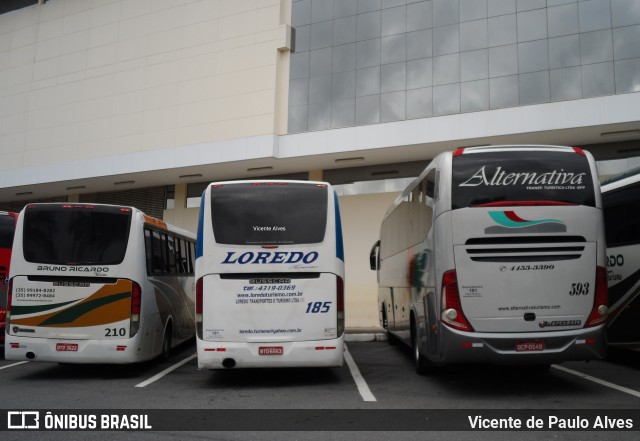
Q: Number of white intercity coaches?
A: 3